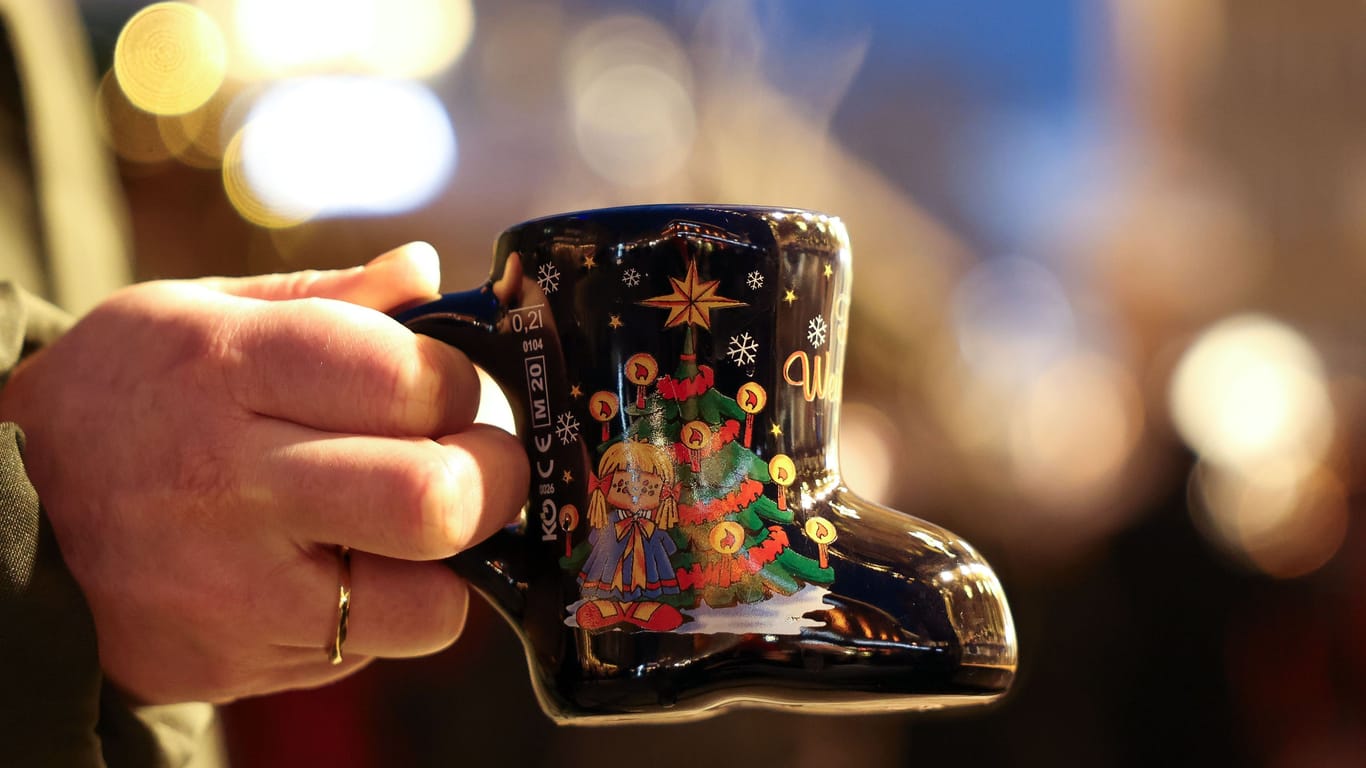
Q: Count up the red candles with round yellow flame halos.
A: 8